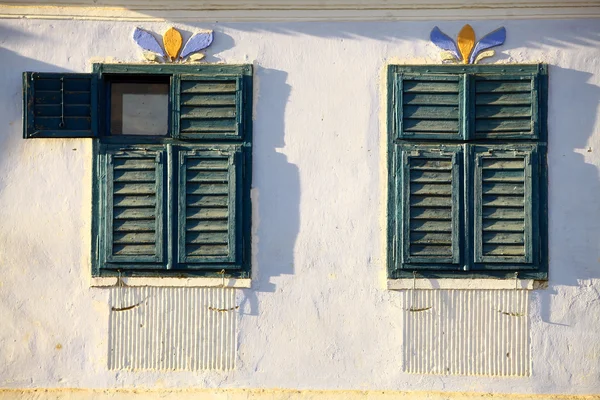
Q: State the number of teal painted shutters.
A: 8